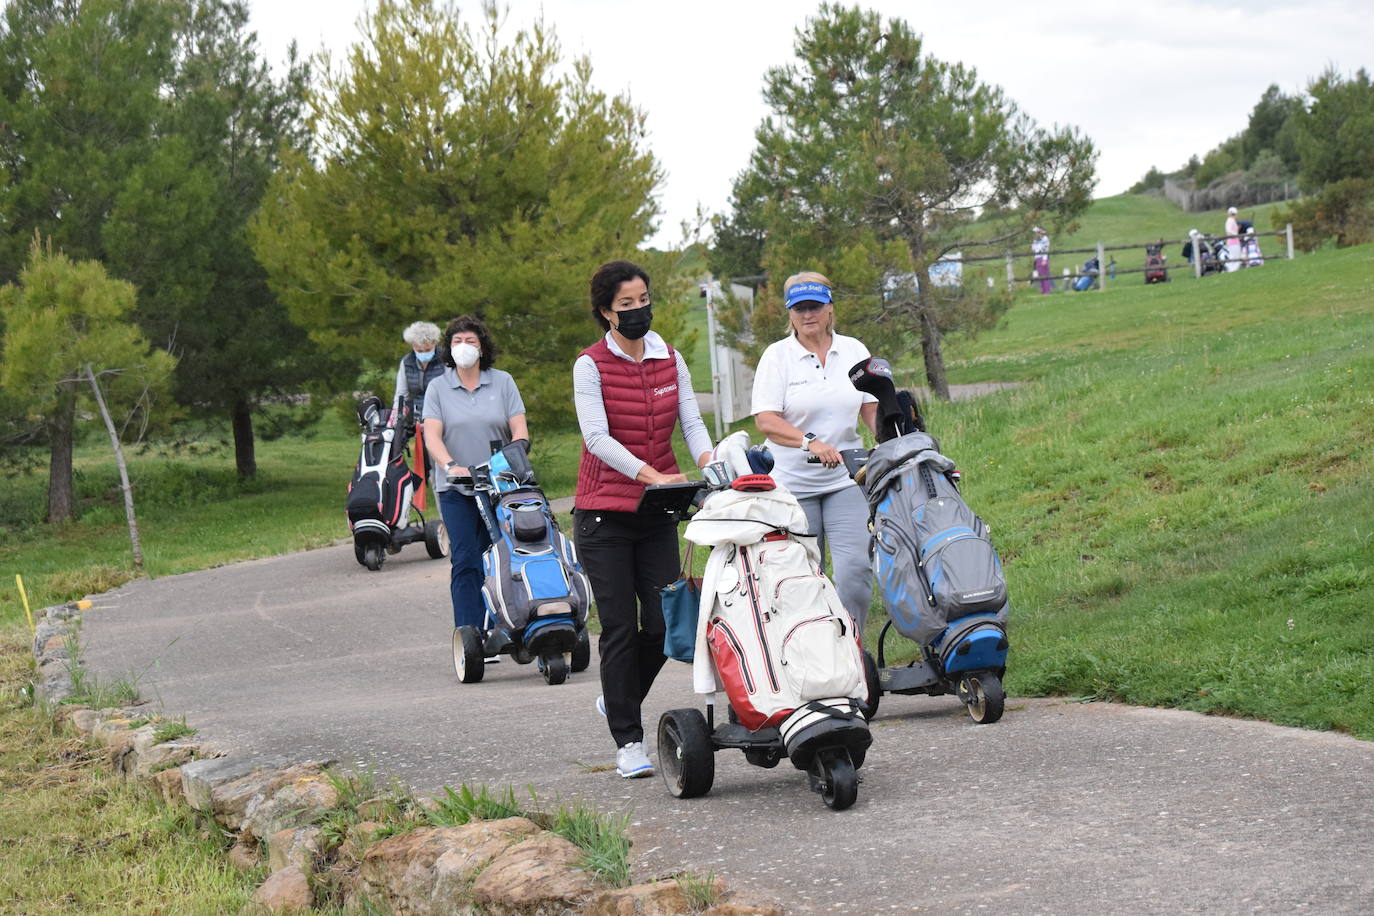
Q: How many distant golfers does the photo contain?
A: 2